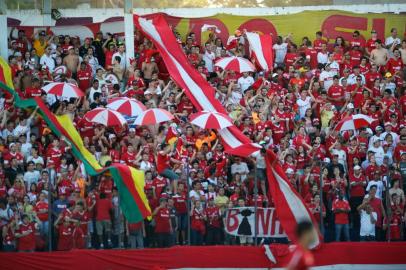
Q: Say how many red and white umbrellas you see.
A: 7